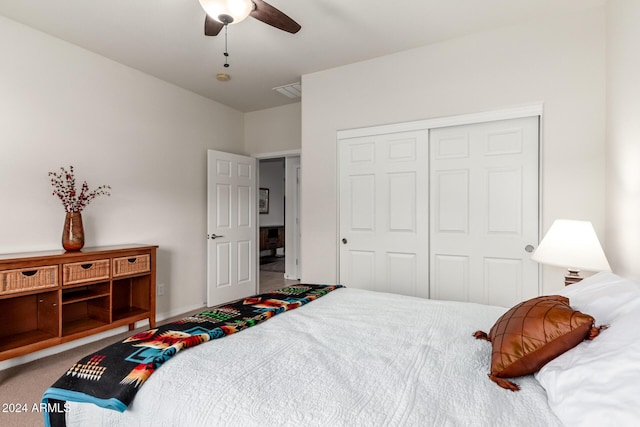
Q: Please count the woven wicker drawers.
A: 3